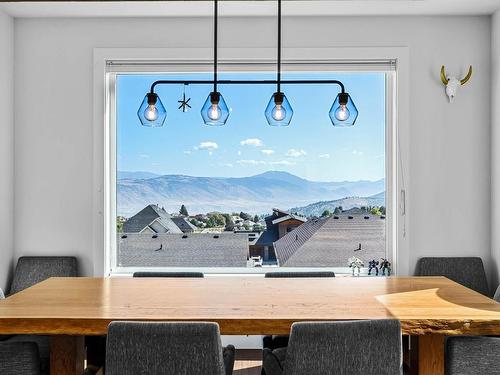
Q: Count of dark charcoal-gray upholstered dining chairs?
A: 8